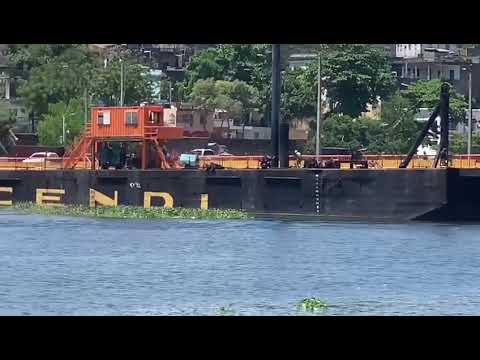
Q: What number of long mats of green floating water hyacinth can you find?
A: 1